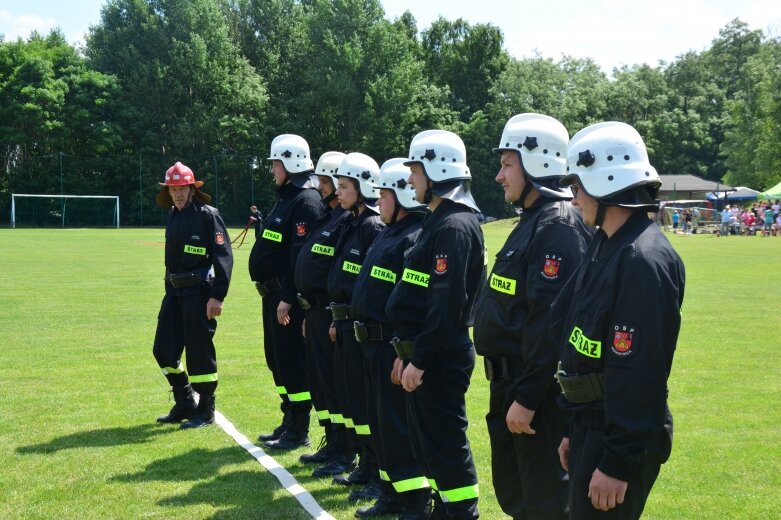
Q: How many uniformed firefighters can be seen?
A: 8